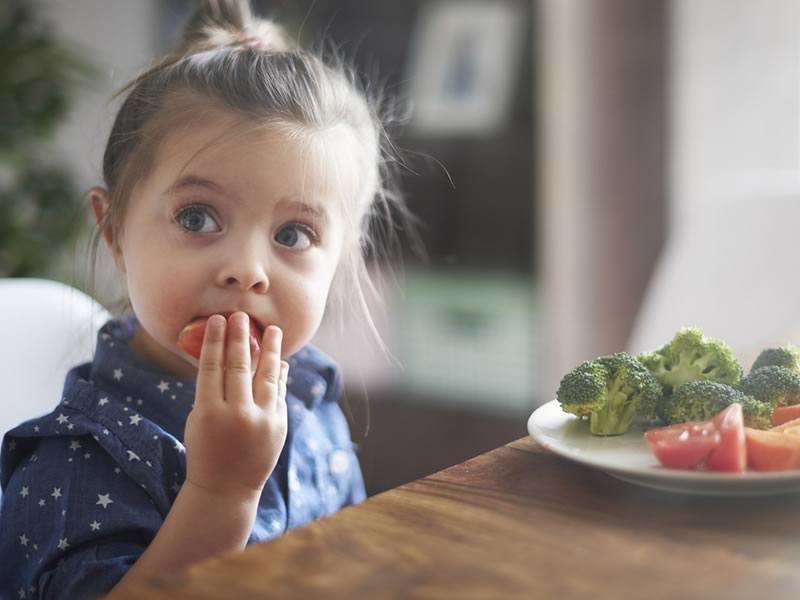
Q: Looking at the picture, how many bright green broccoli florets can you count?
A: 5